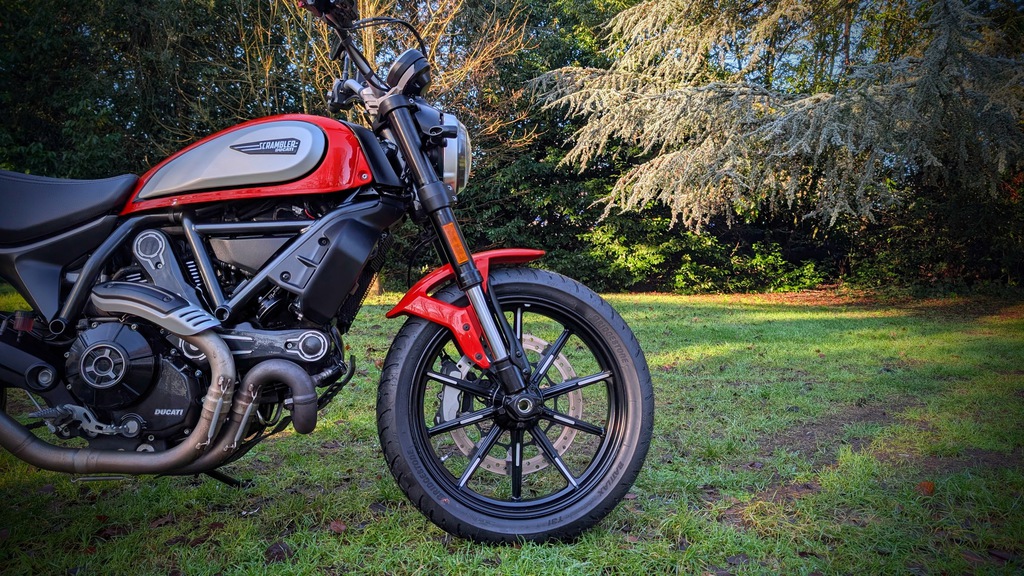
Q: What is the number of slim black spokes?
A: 9